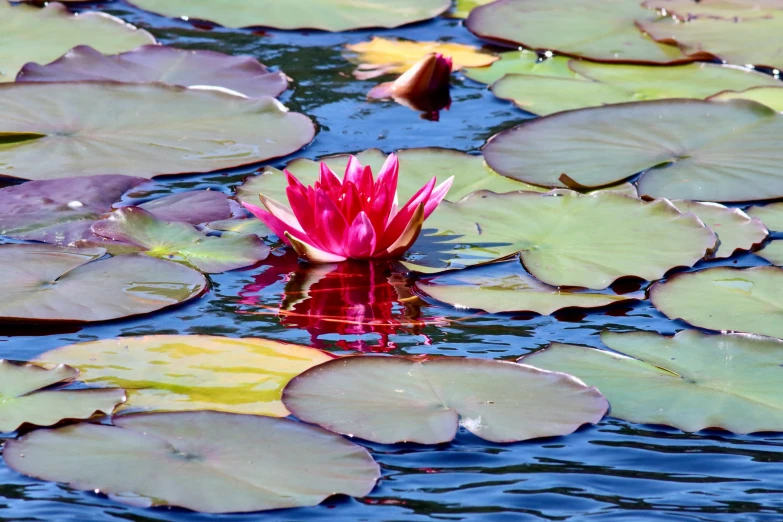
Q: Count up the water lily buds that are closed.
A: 1